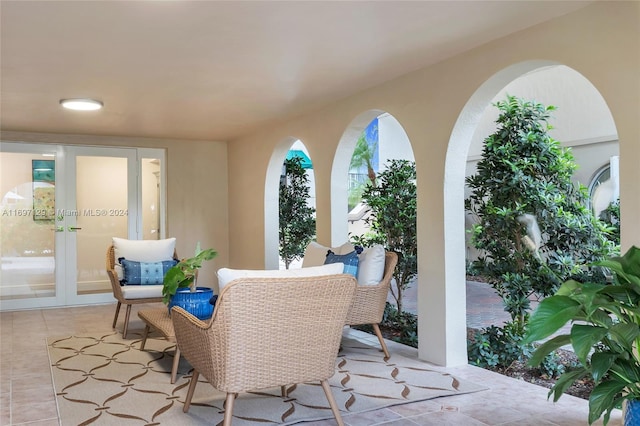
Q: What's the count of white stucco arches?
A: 3